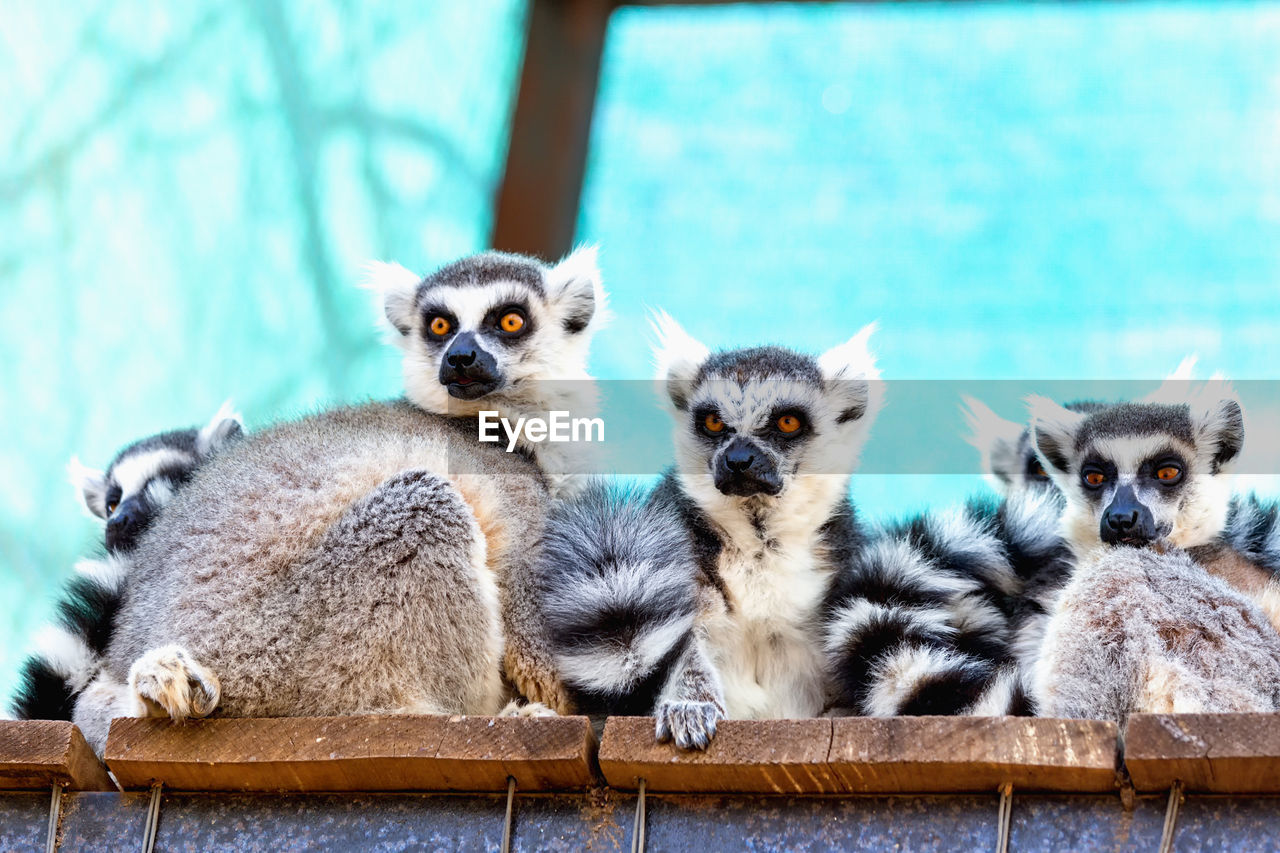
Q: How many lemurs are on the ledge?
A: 5